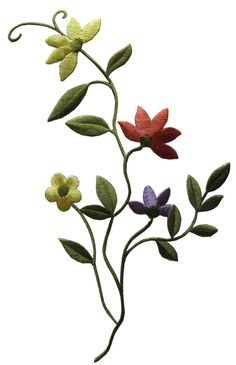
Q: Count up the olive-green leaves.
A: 12